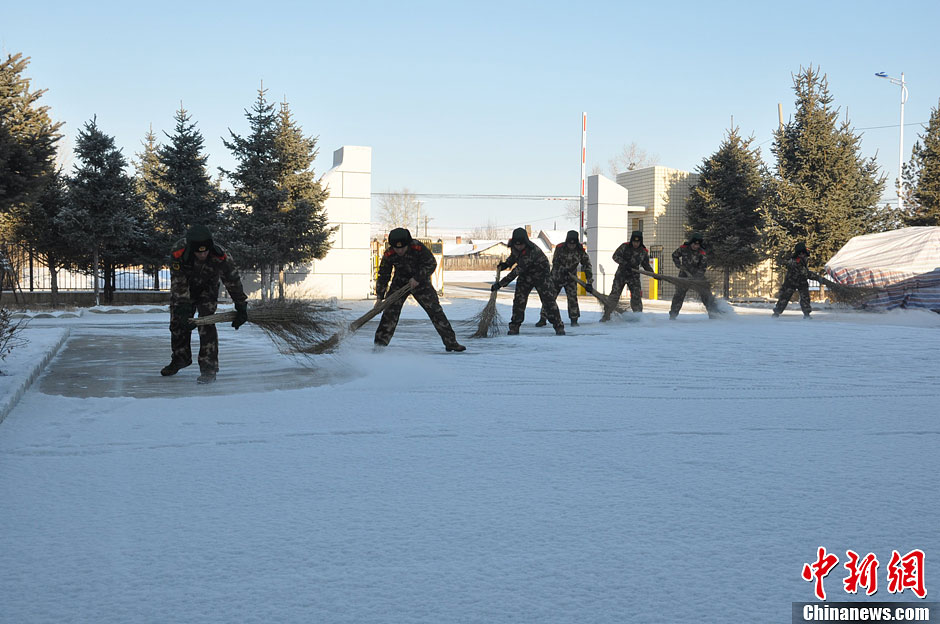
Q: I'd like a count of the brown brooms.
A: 7